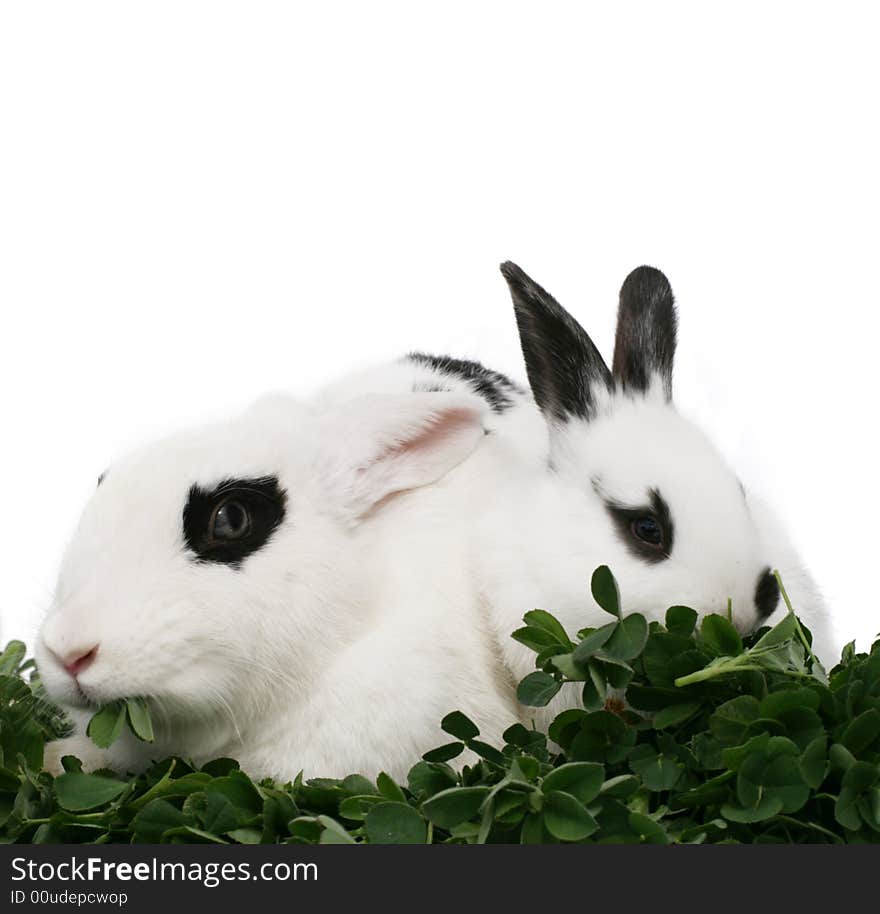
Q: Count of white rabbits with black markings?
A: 2